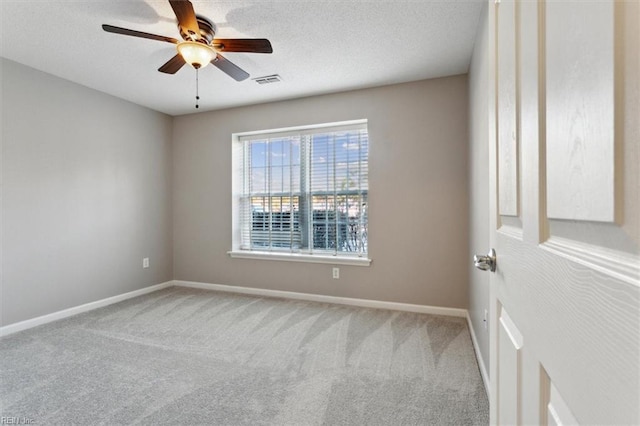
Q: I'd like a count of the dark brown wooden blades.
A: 5